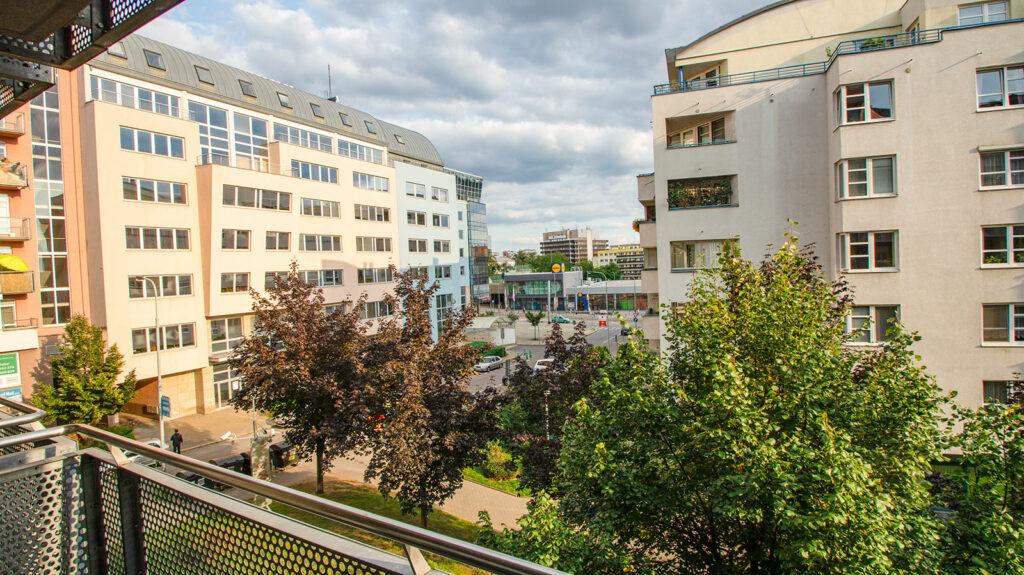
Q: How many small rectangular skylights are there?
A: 9